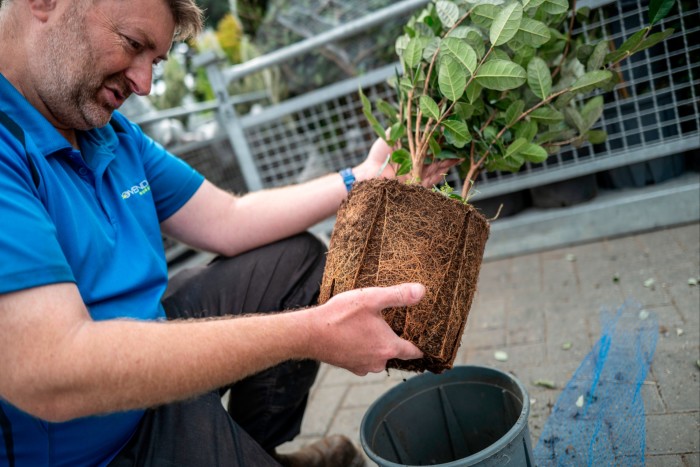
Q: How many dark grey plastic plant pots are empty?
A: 1